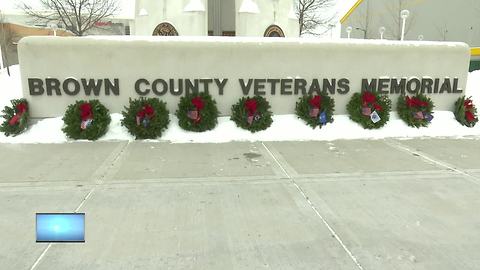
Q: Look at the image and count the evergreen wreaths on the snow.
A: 9